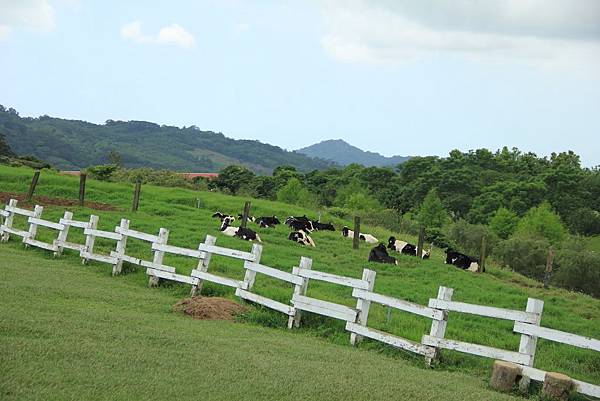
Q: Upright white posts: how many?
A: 12